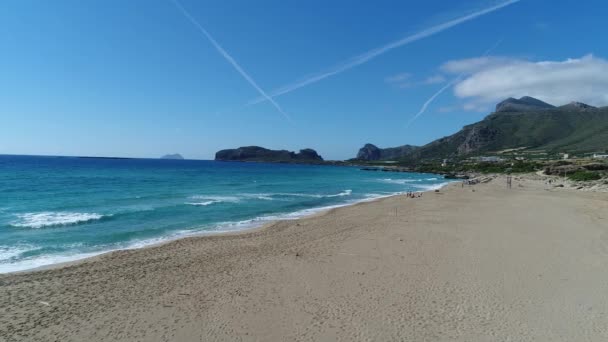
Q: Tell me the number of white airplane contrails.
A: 3